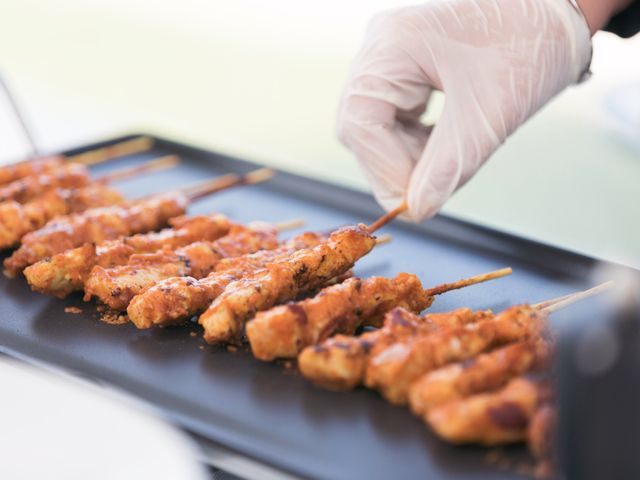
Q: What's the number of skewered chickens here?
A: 14